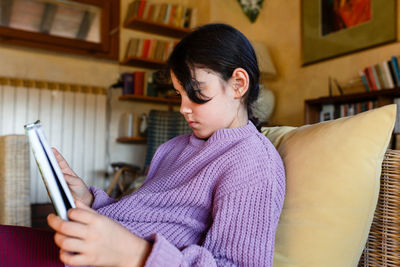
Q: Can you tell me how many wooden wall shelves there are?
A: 4